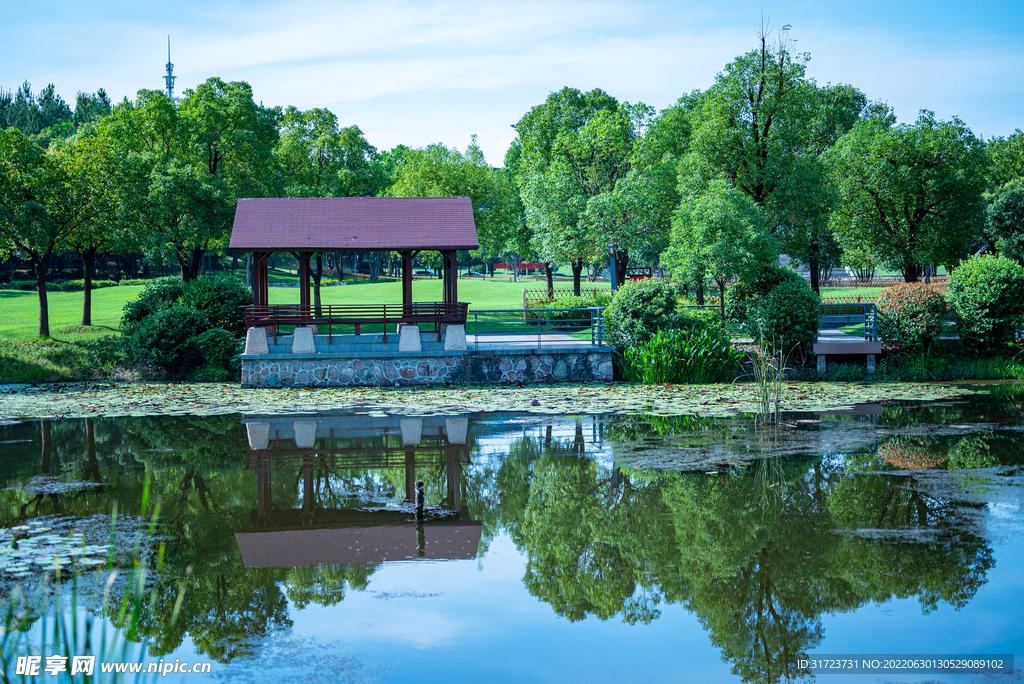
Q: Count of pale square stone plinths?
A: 4